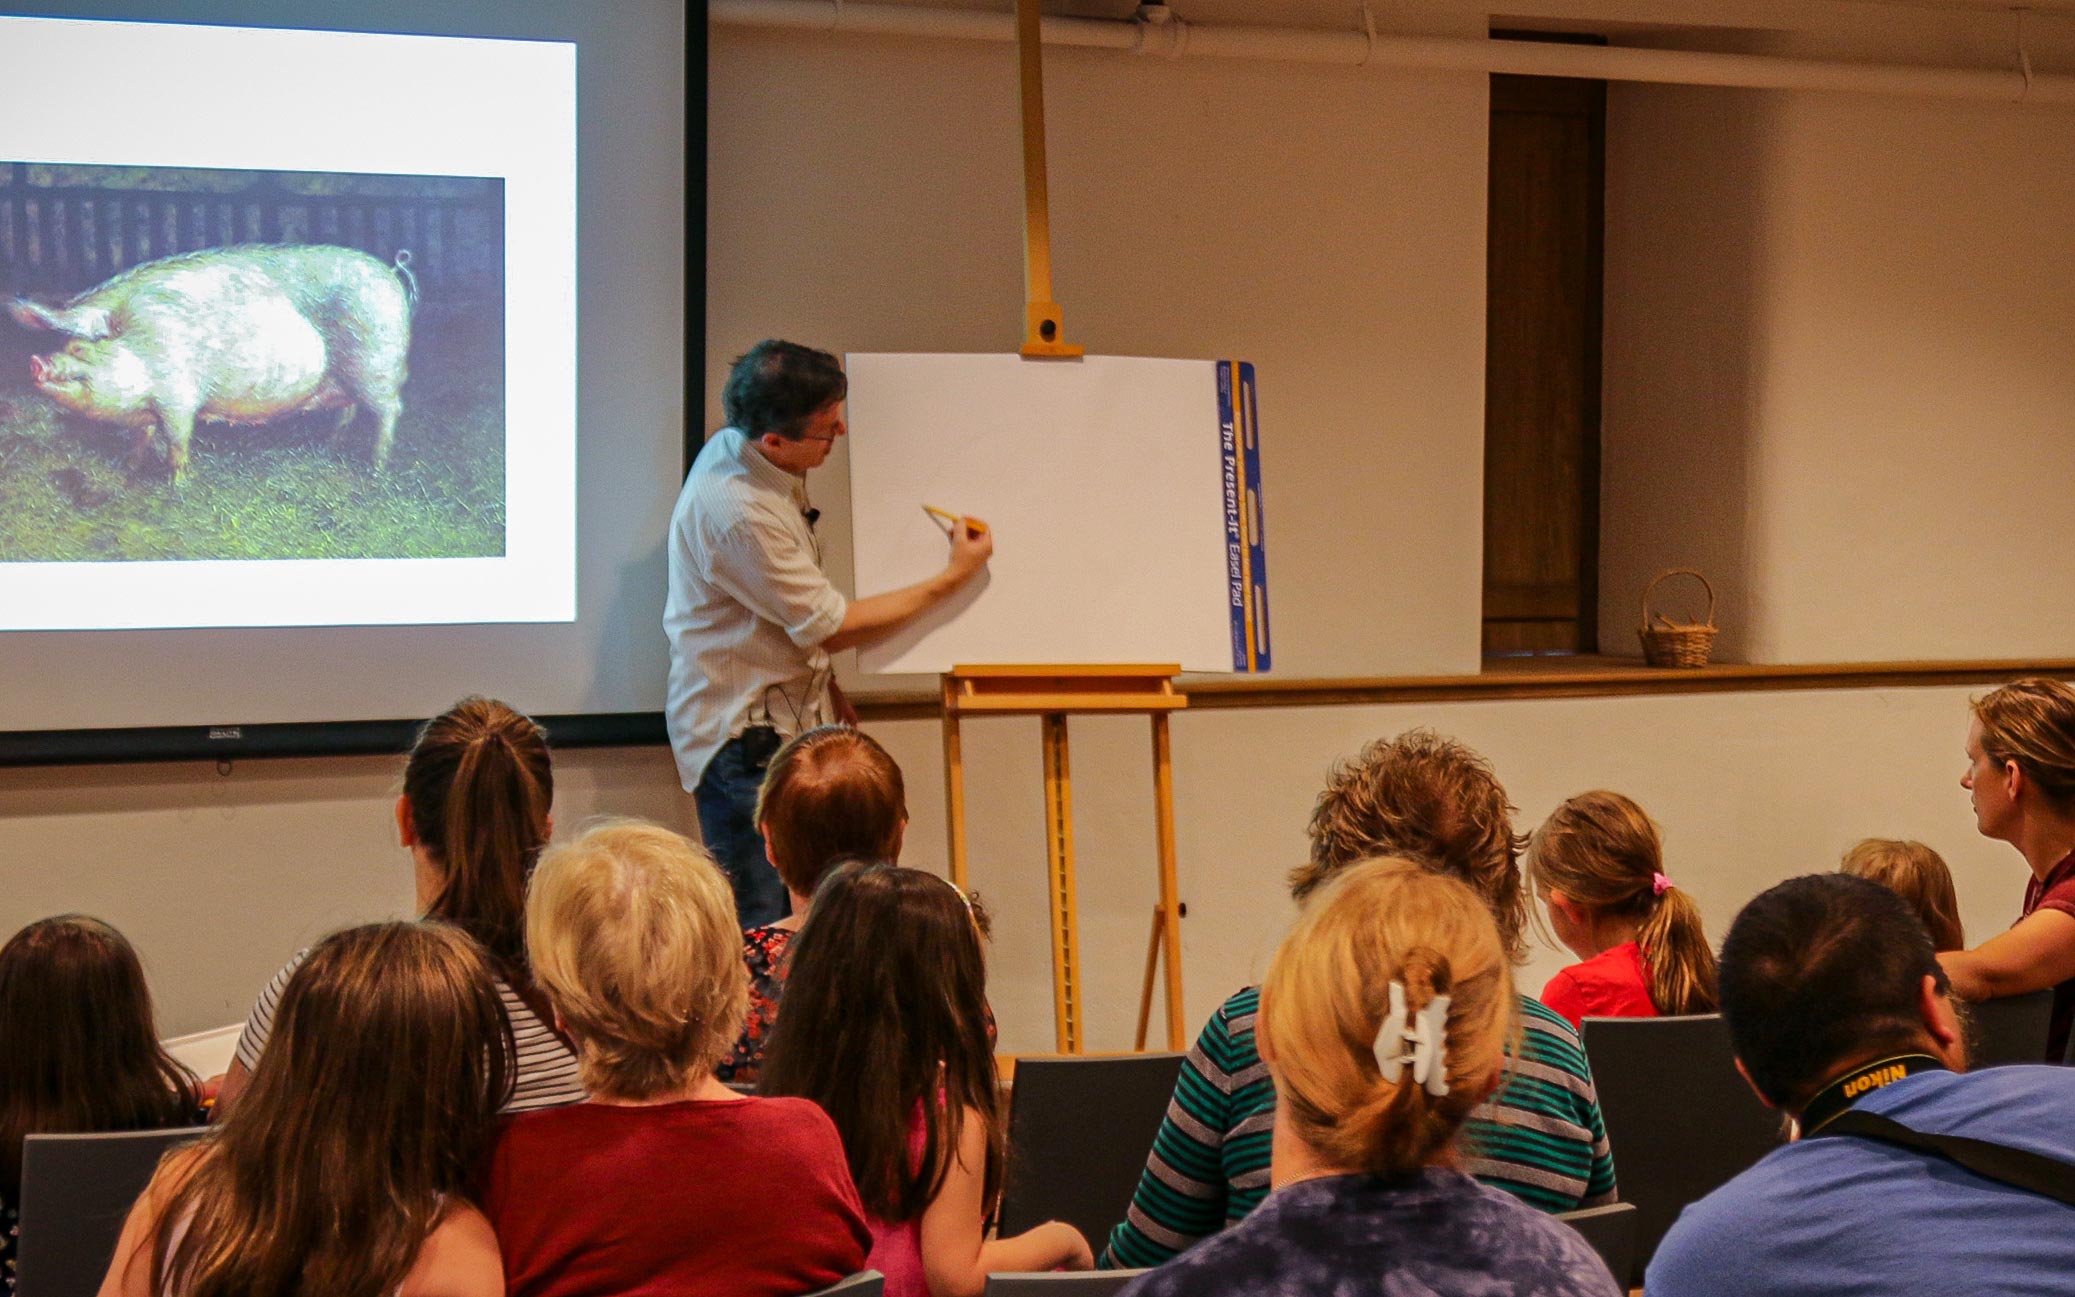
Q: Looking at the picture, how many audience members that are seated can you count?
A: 12